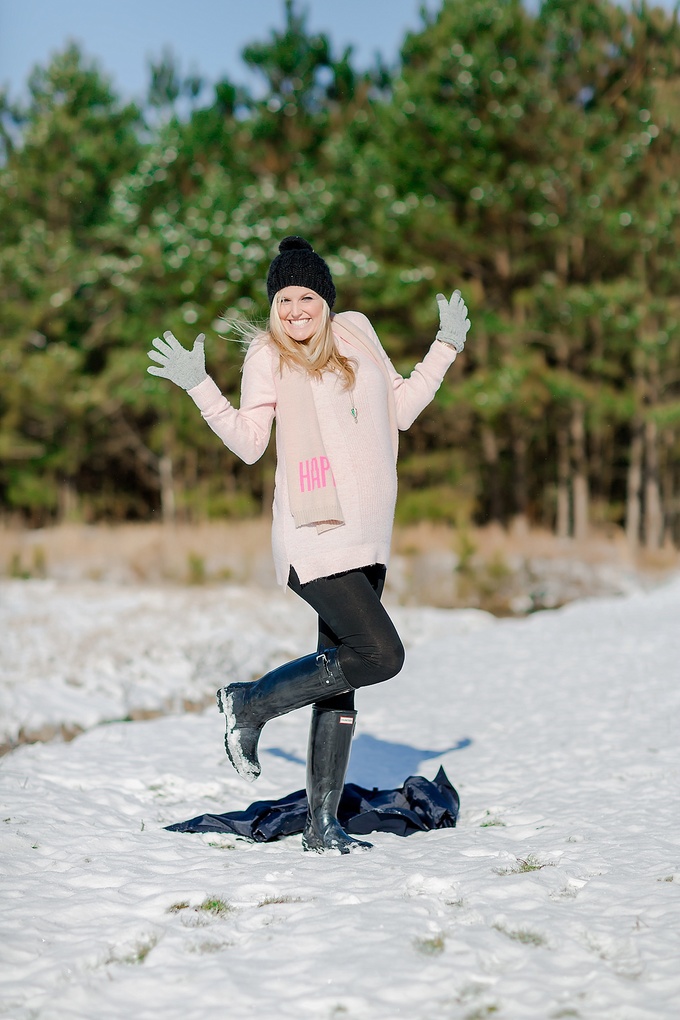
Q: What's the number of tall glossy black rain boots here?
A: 2